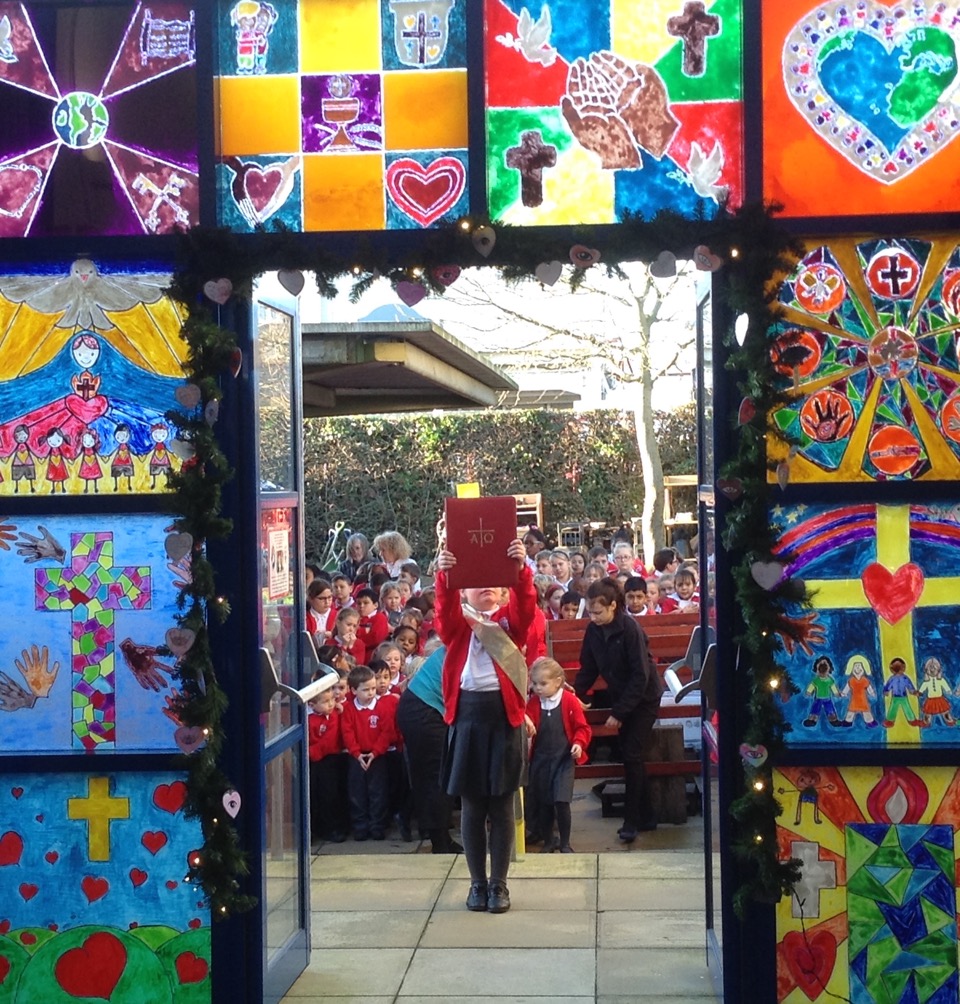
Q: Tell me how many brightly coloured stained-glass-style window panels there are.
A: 10